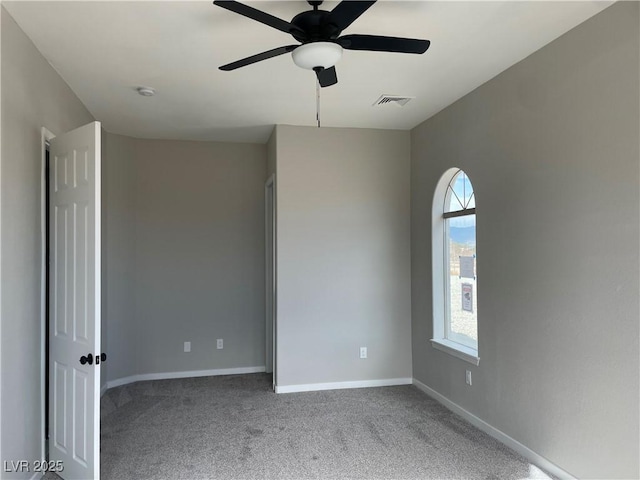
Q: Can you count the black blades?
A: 5